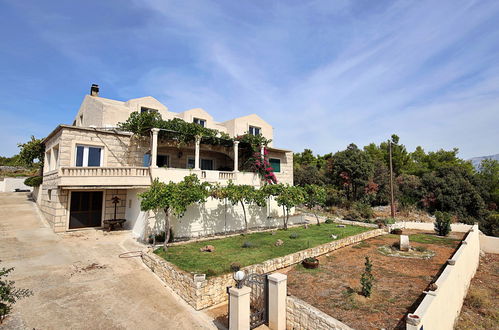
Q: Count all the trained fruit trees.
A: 4